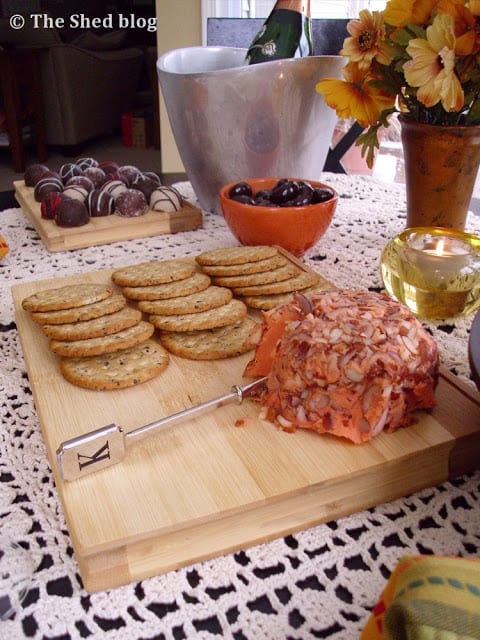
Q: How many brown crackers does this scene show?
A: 15